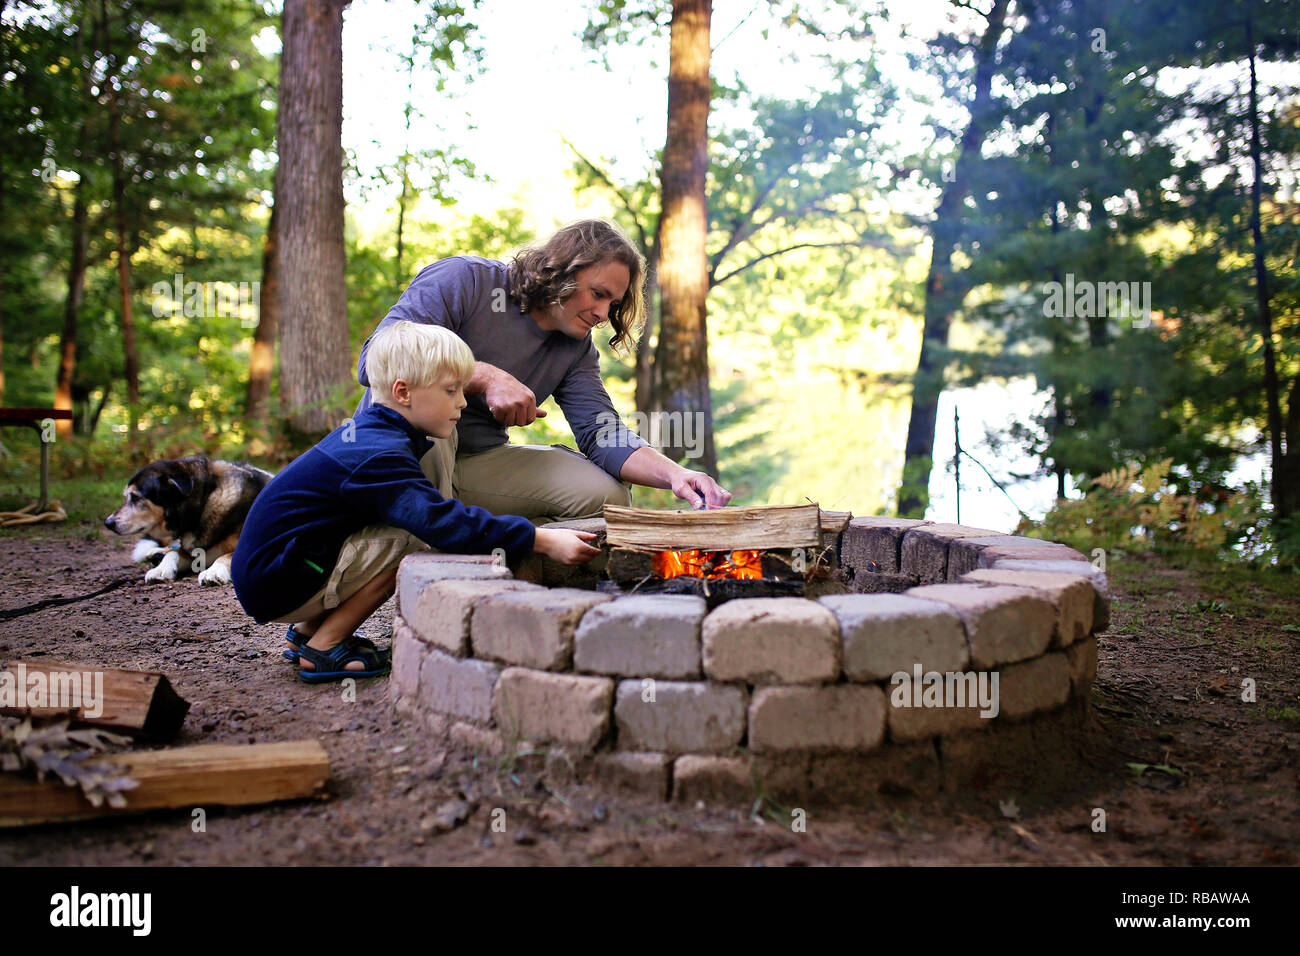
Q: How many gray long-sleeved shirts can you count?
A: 1